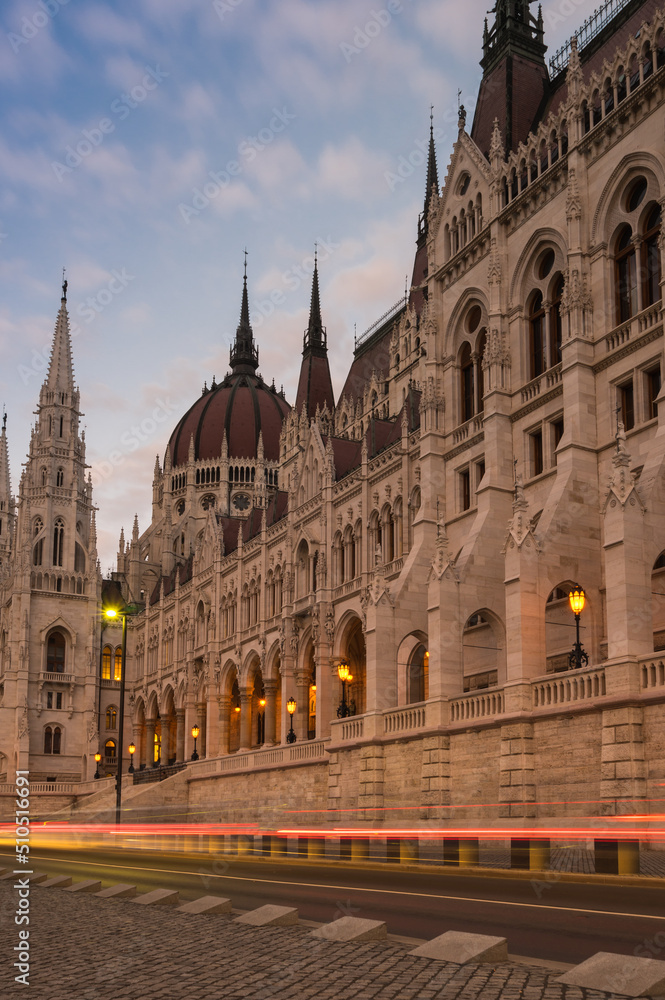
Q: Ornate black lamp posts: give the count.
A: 6